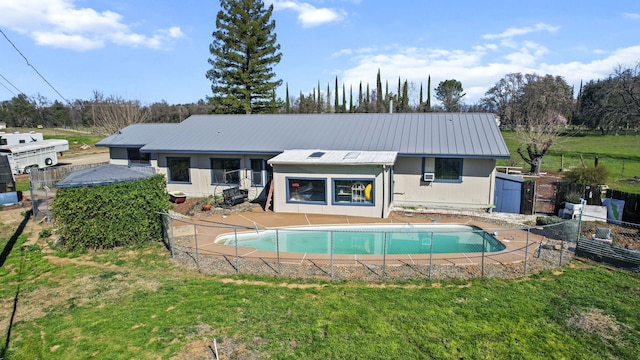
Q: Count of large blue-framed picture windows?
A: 2